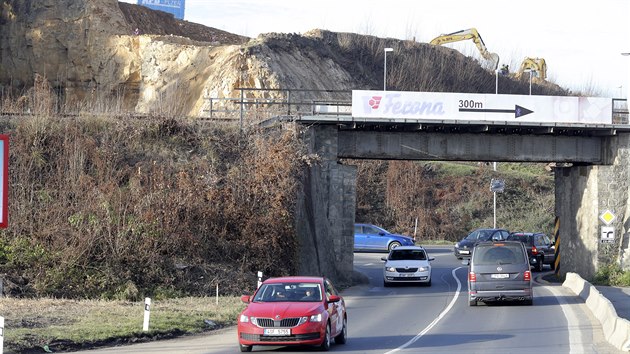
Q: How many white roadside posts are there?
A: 3